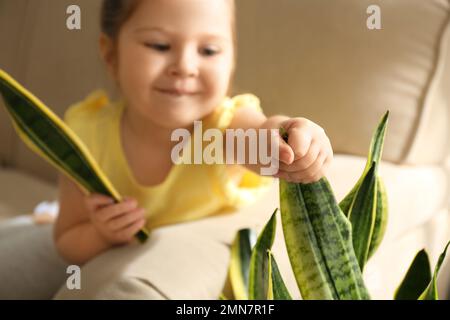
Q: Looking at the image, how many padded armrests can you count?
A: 1